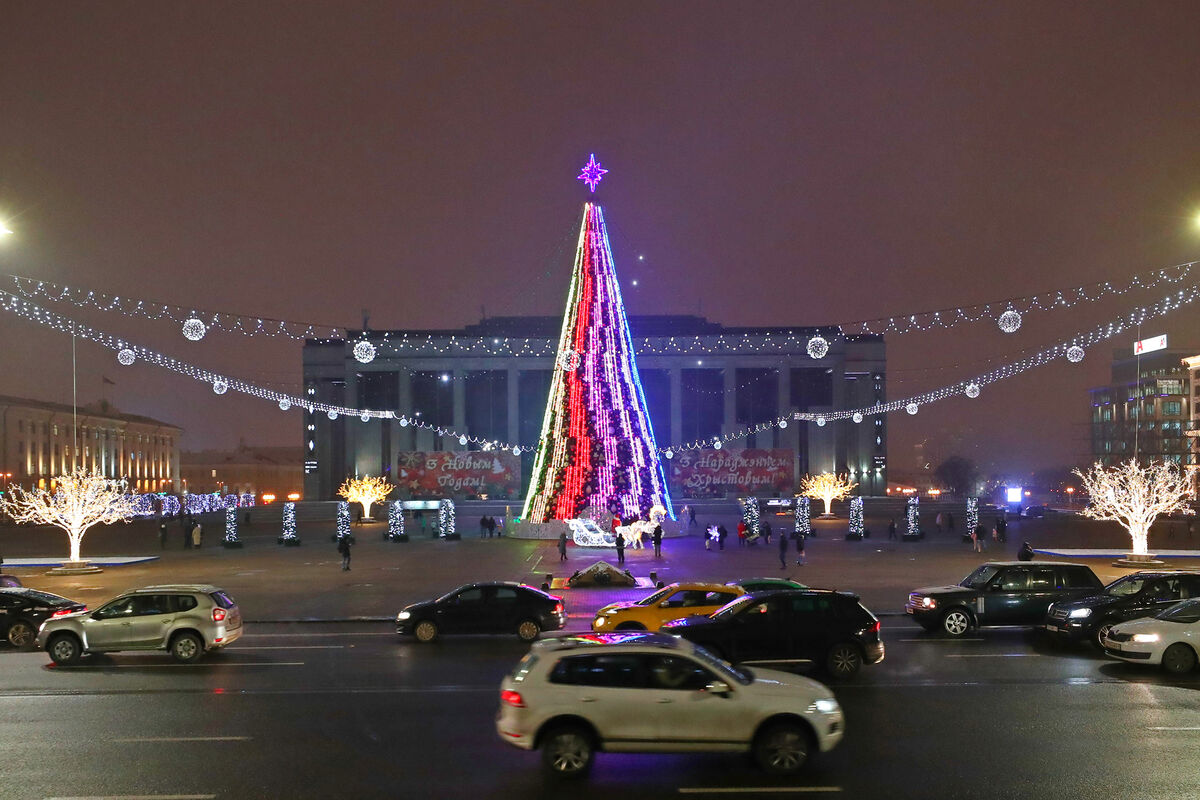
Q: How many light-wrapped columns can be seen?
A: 10